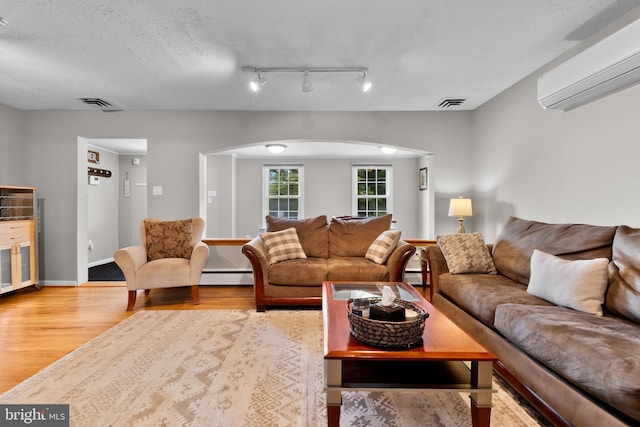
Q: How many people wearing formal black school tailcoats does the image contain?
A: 0